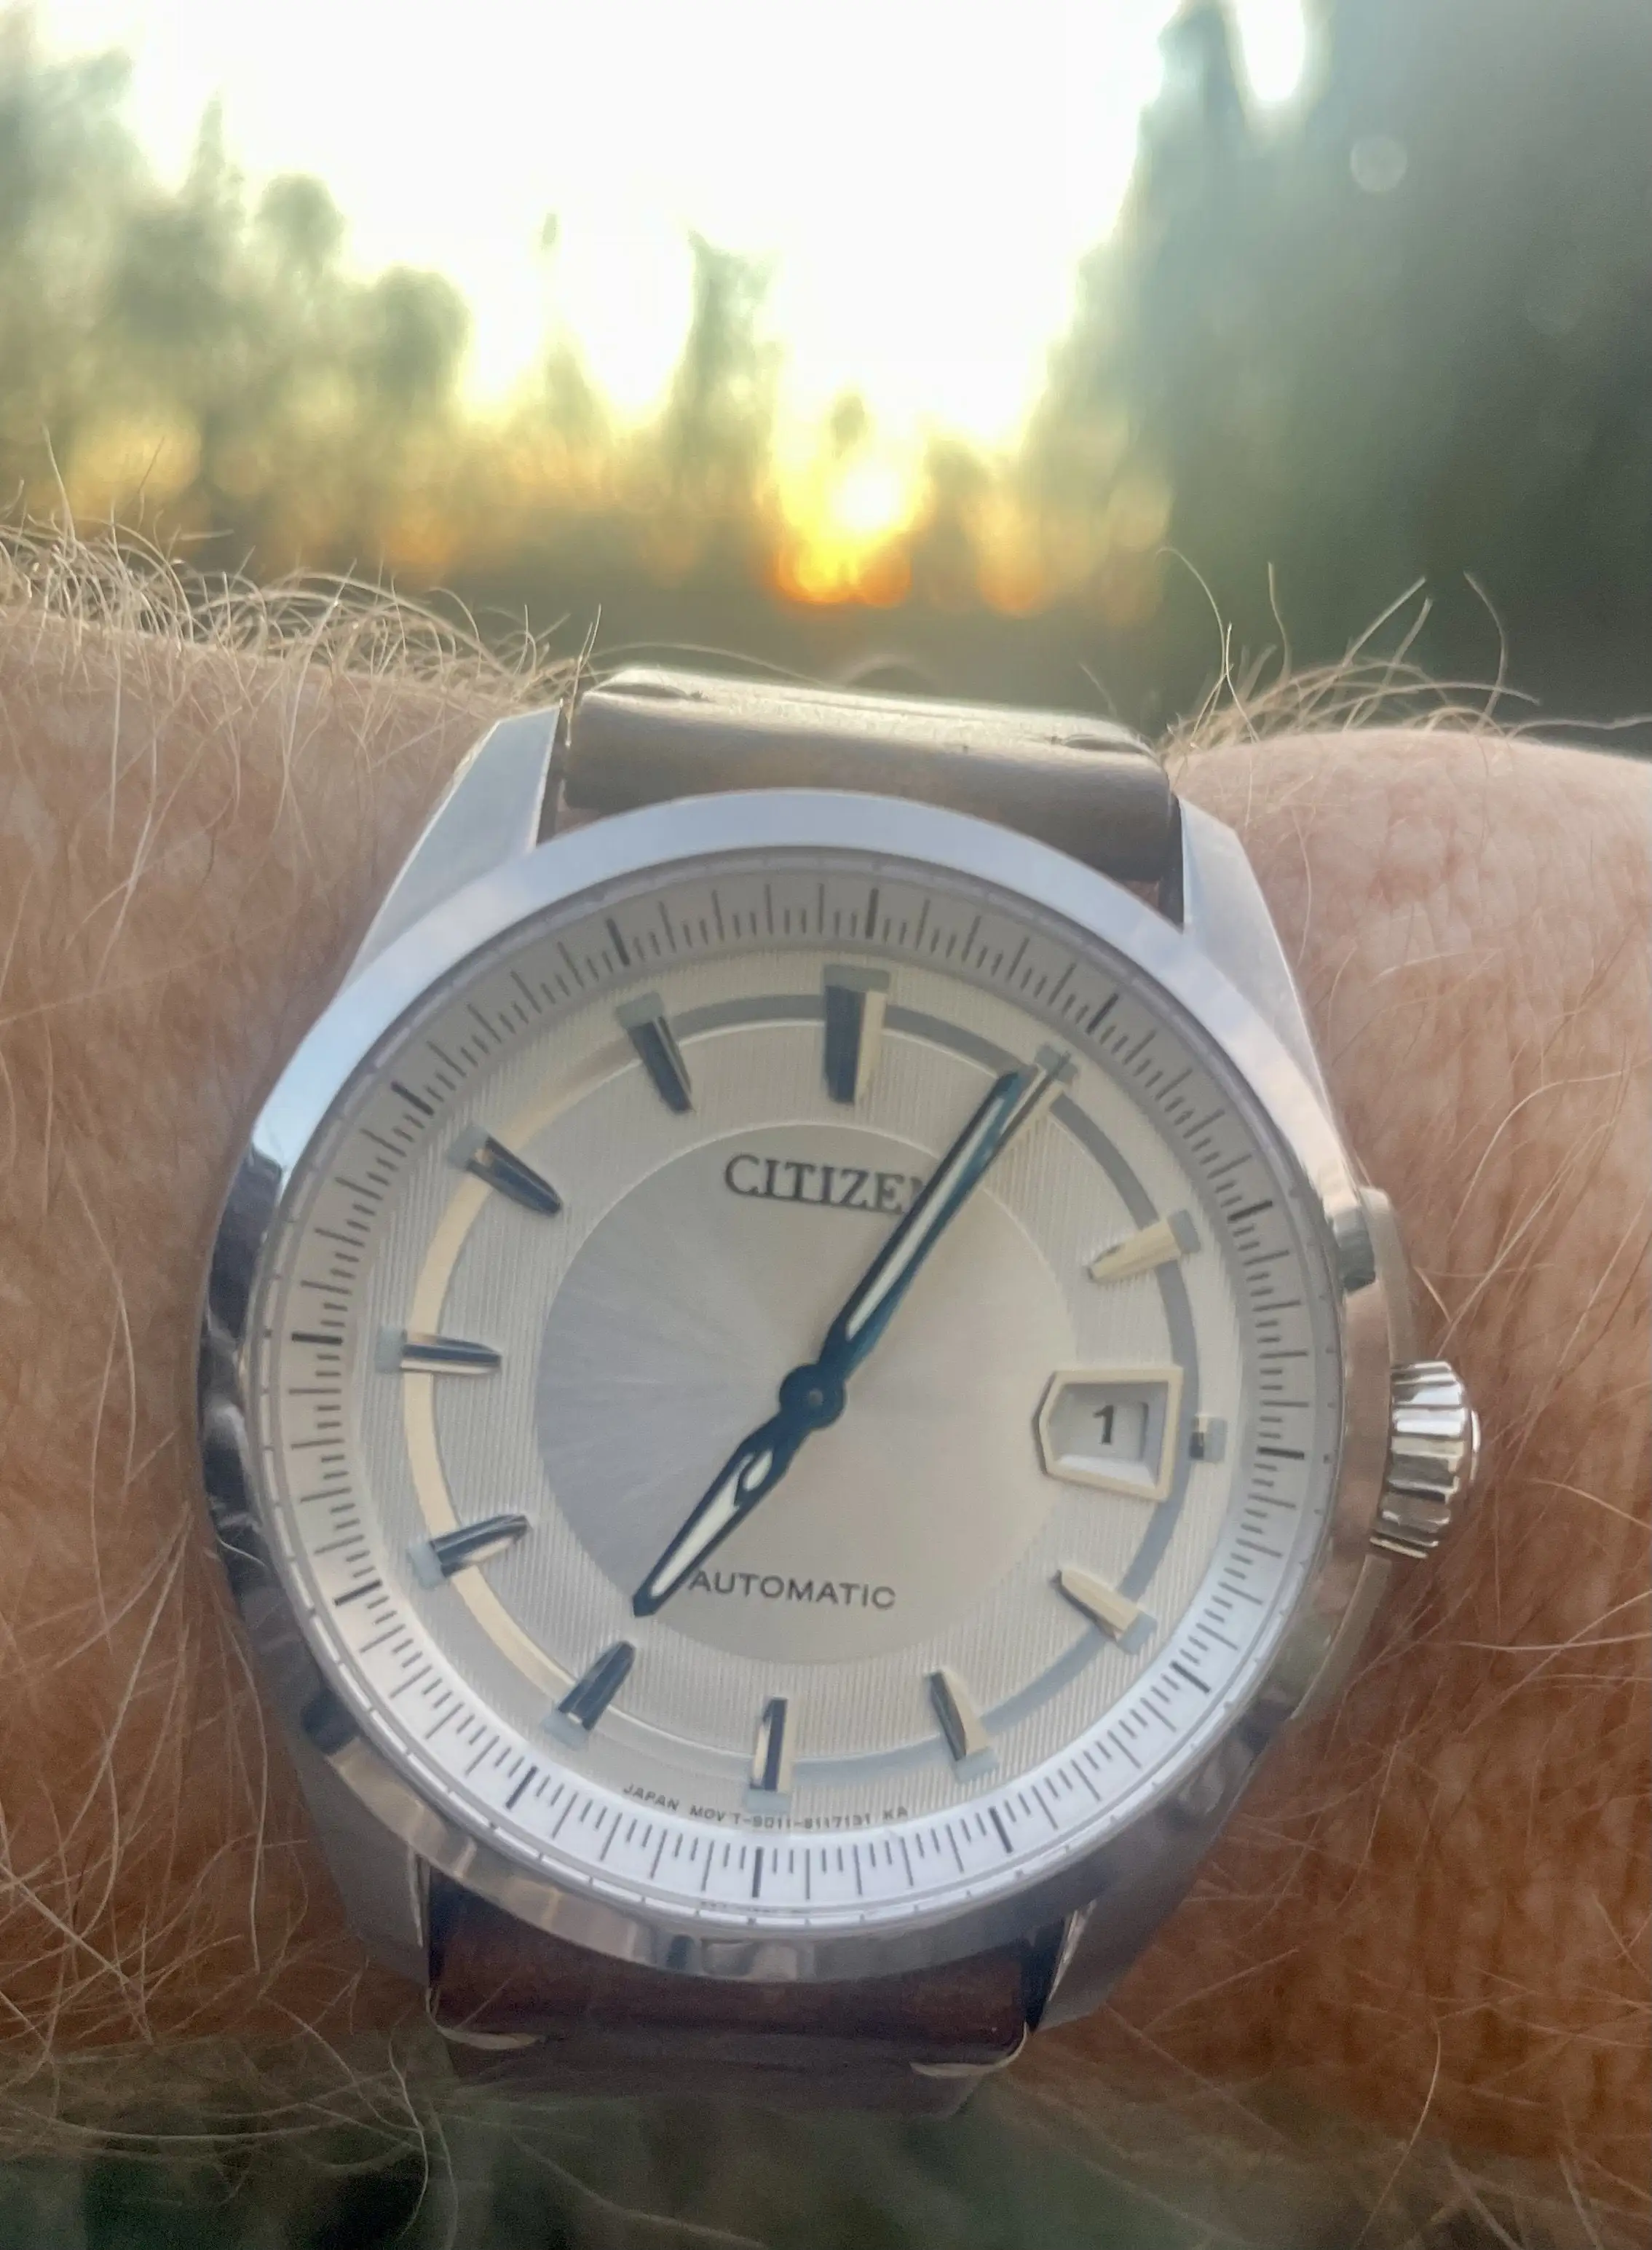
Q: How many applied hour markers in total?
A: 12